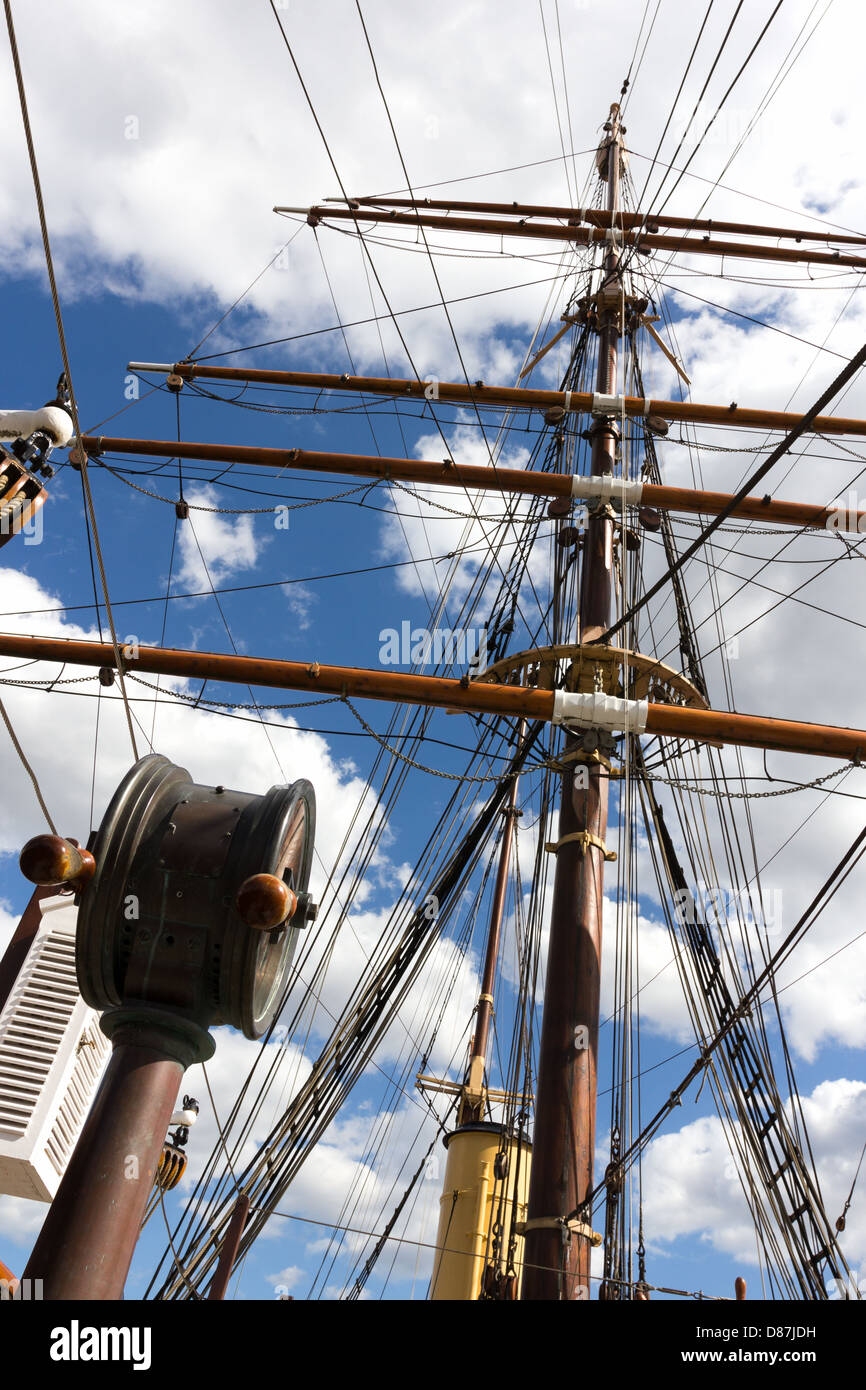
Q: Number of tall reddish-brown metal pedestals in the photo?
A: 1